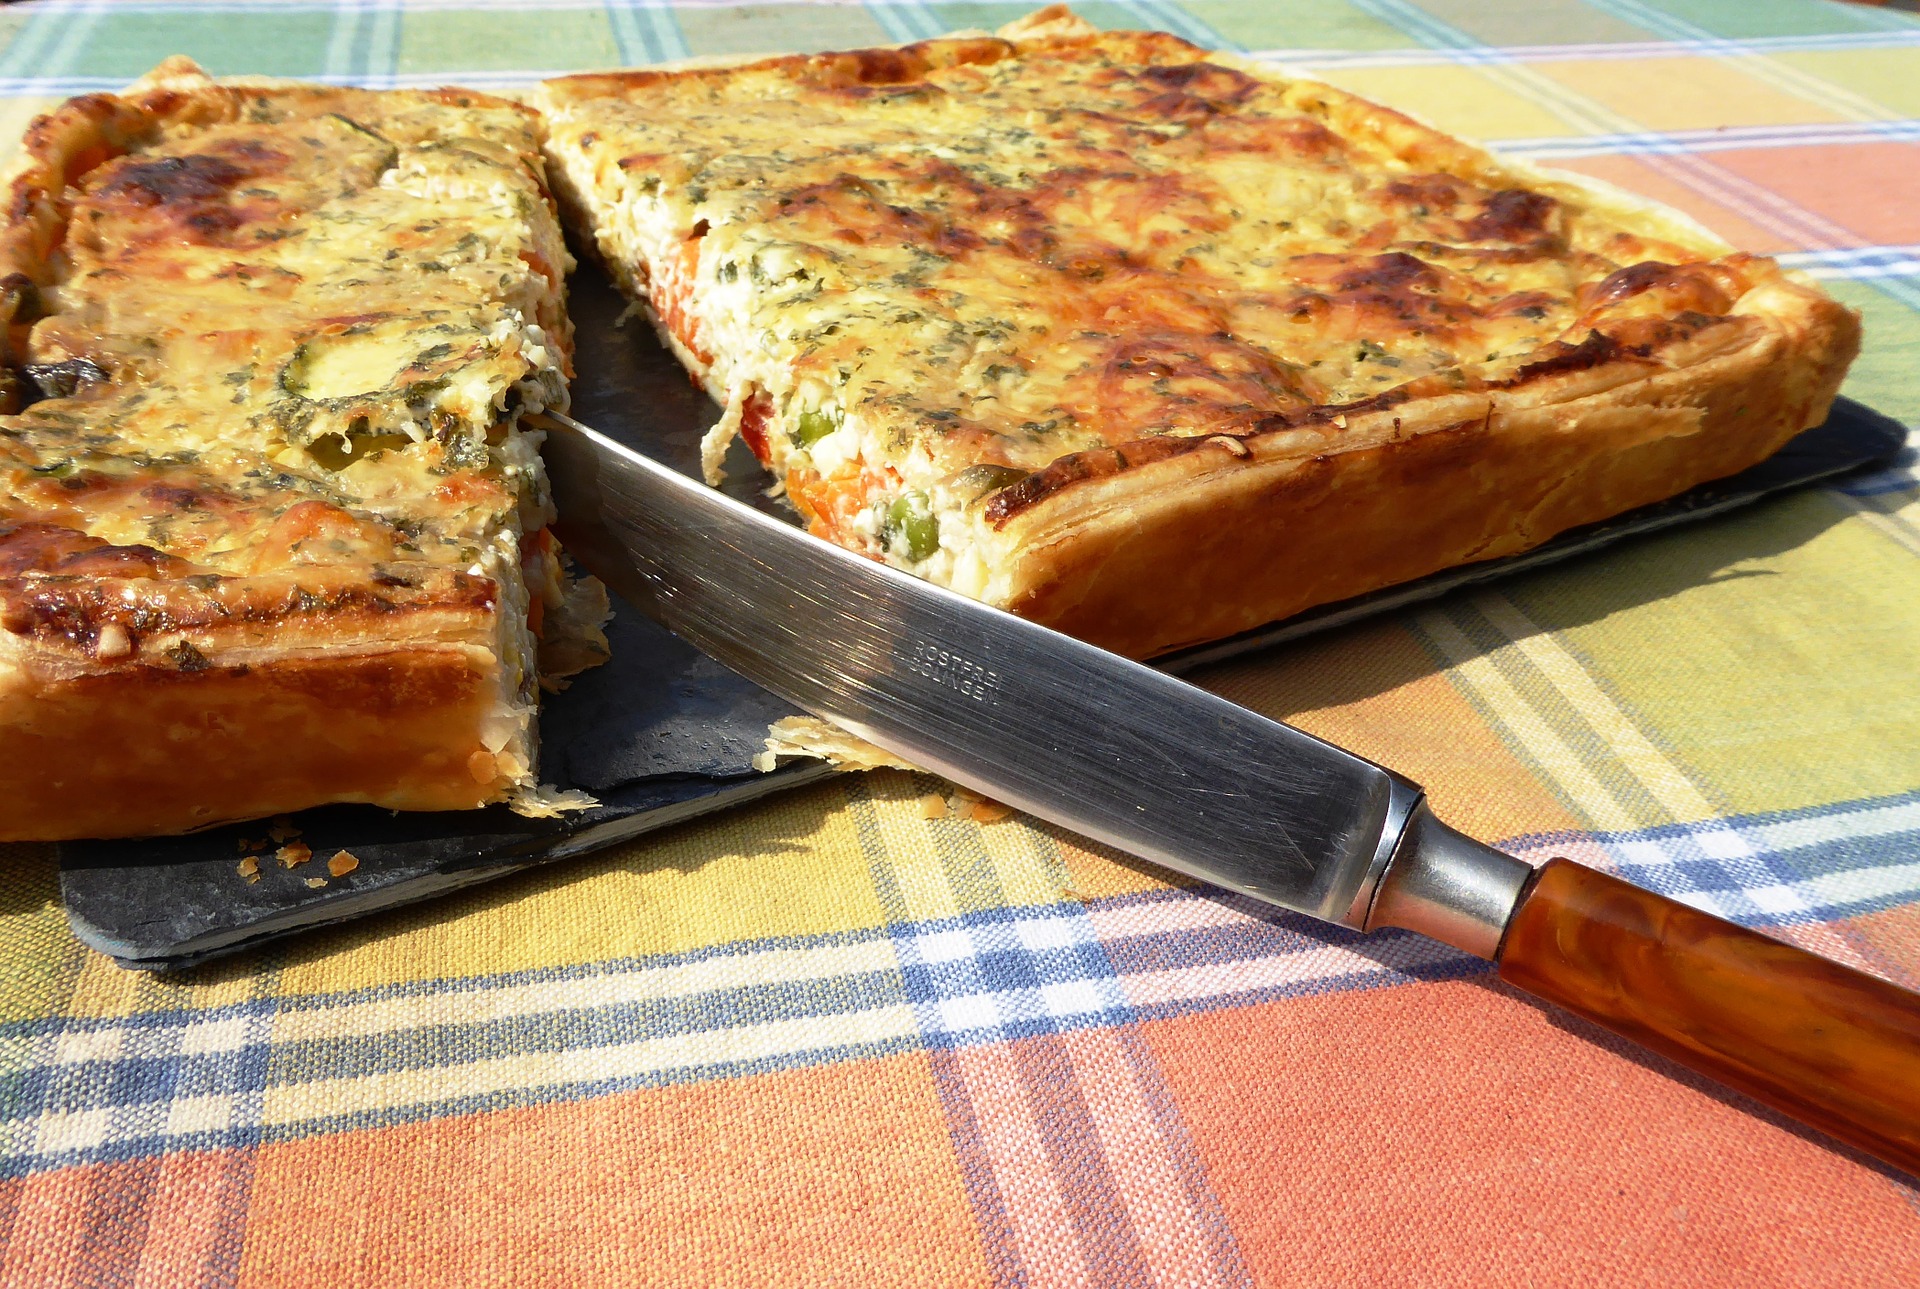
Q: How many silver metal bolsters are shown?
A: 1